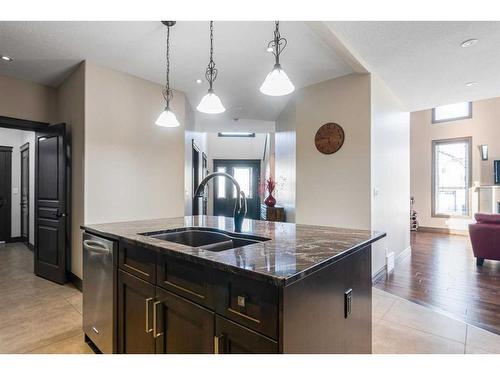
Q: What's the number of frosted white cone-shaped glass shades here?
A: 3